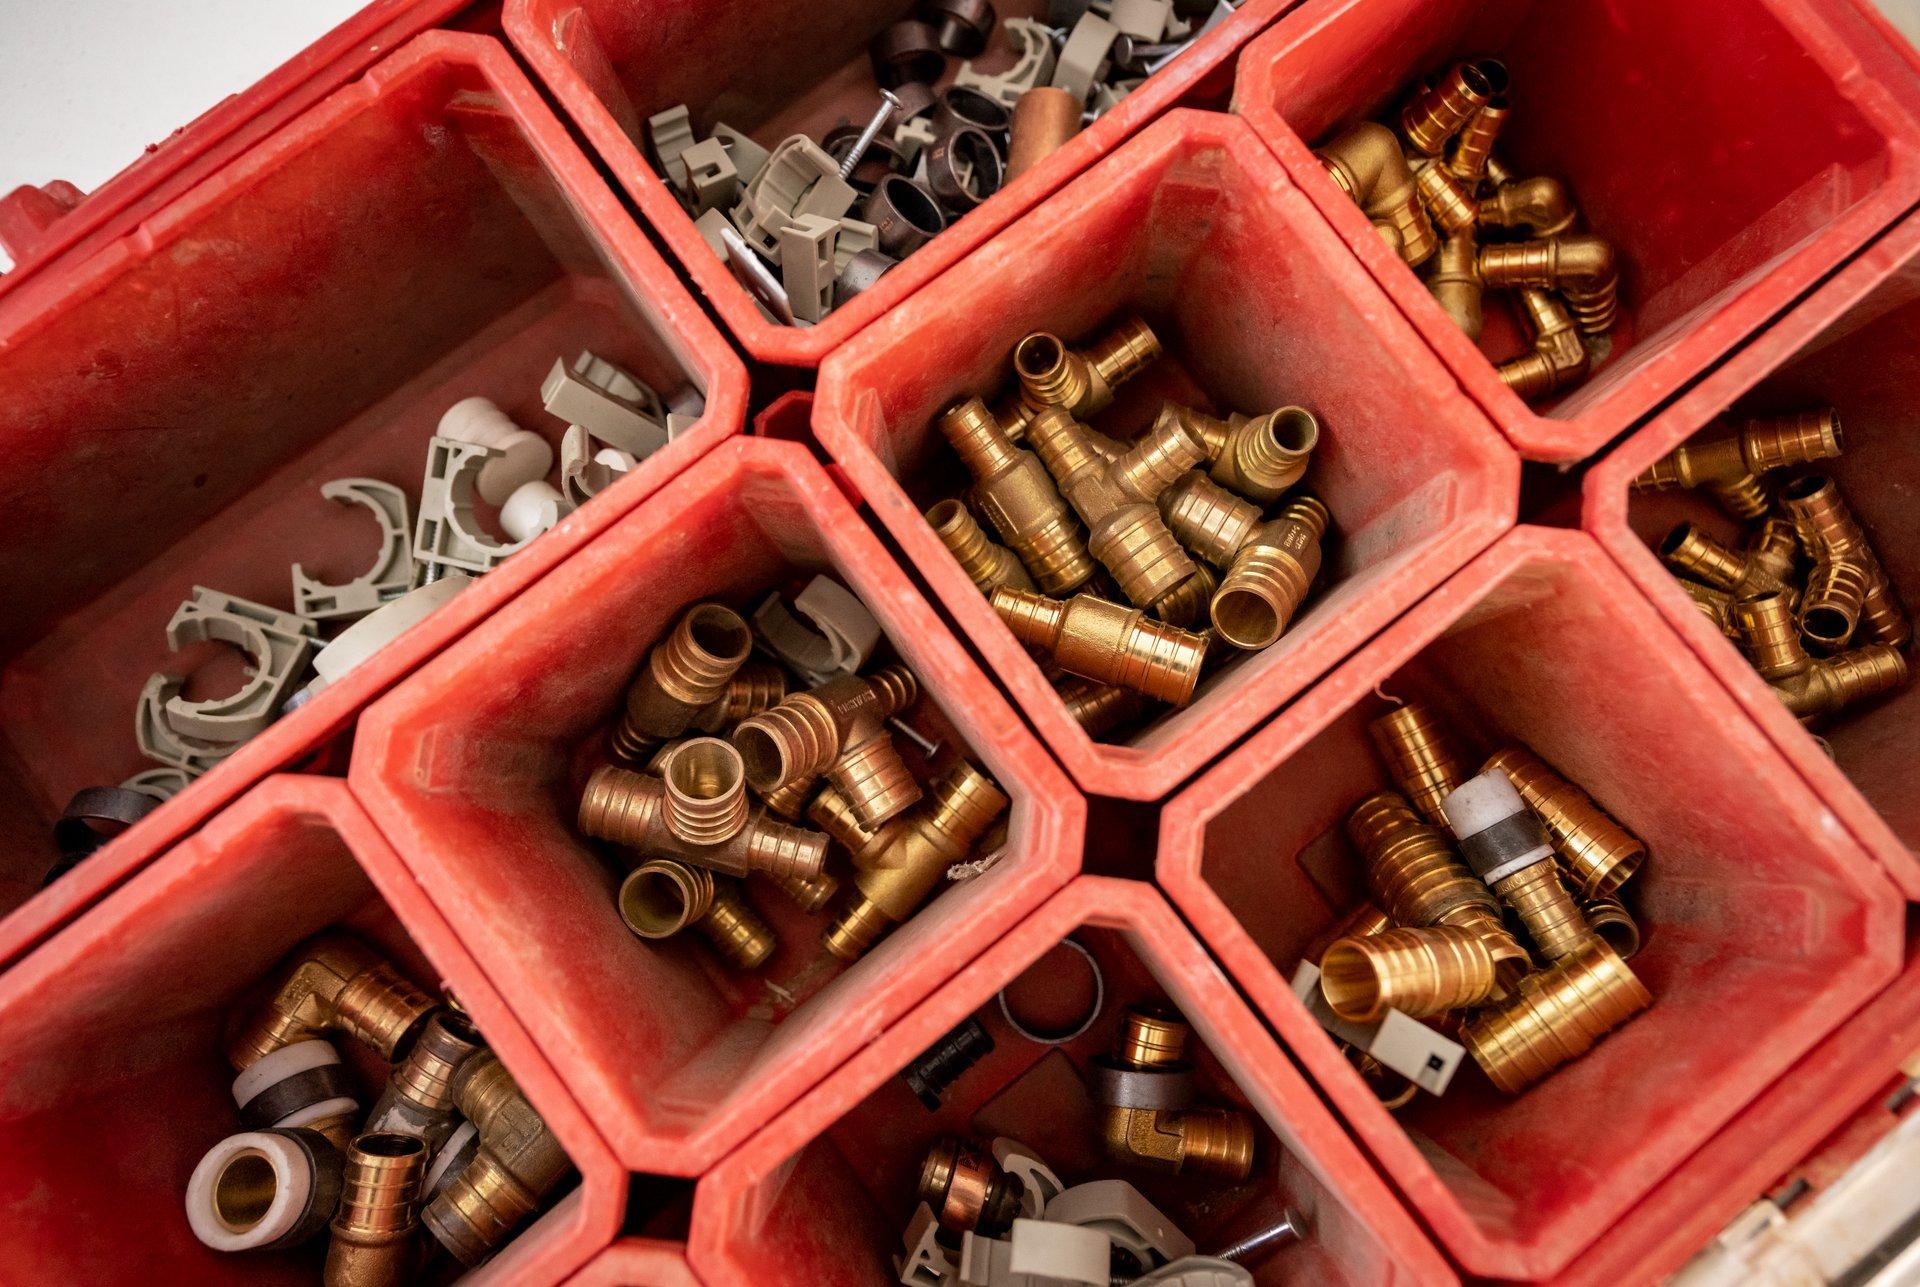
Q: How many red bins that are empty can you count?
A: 0